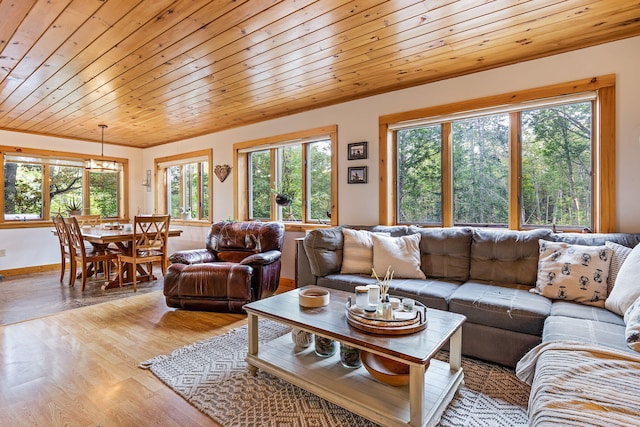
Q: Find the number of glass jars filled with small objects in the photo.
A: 2